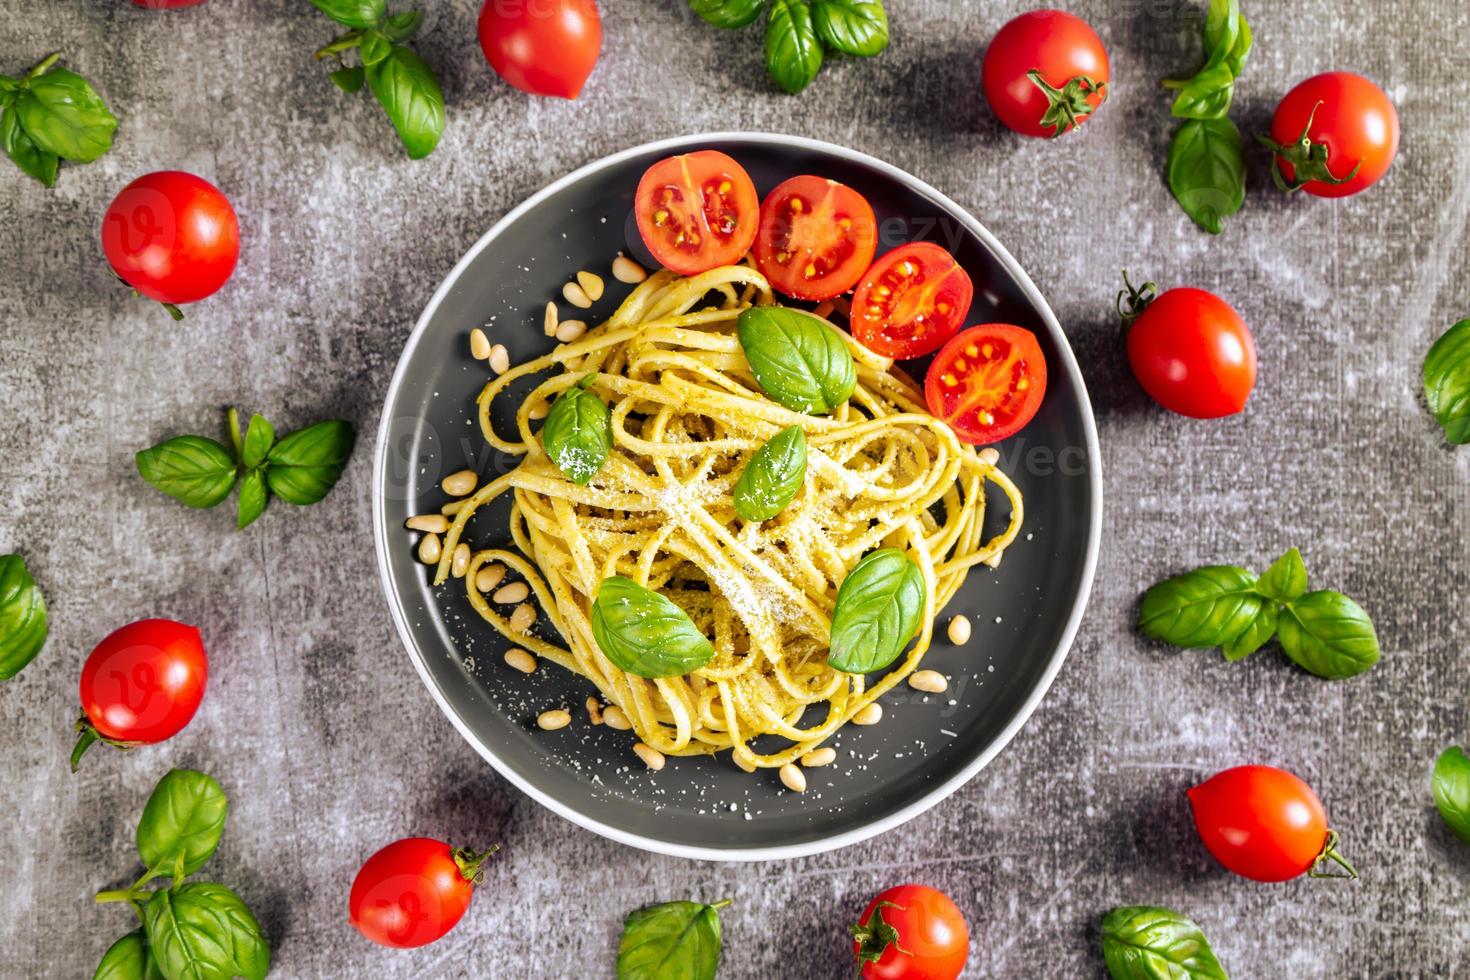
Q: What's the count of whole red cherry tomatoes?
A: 9